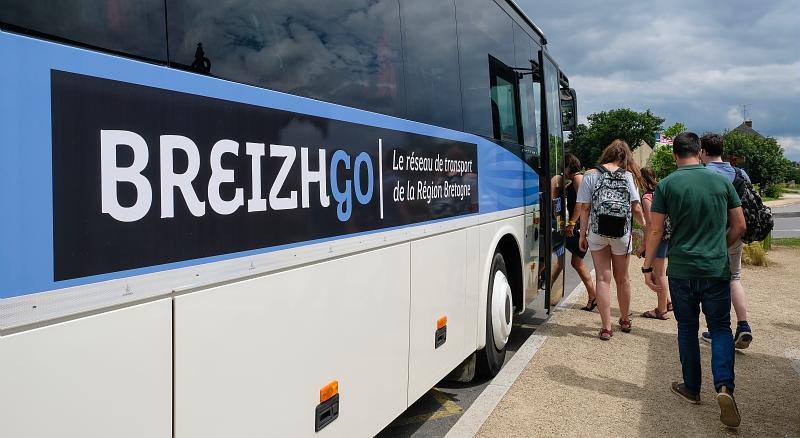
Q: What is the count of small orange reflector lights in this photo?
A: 2